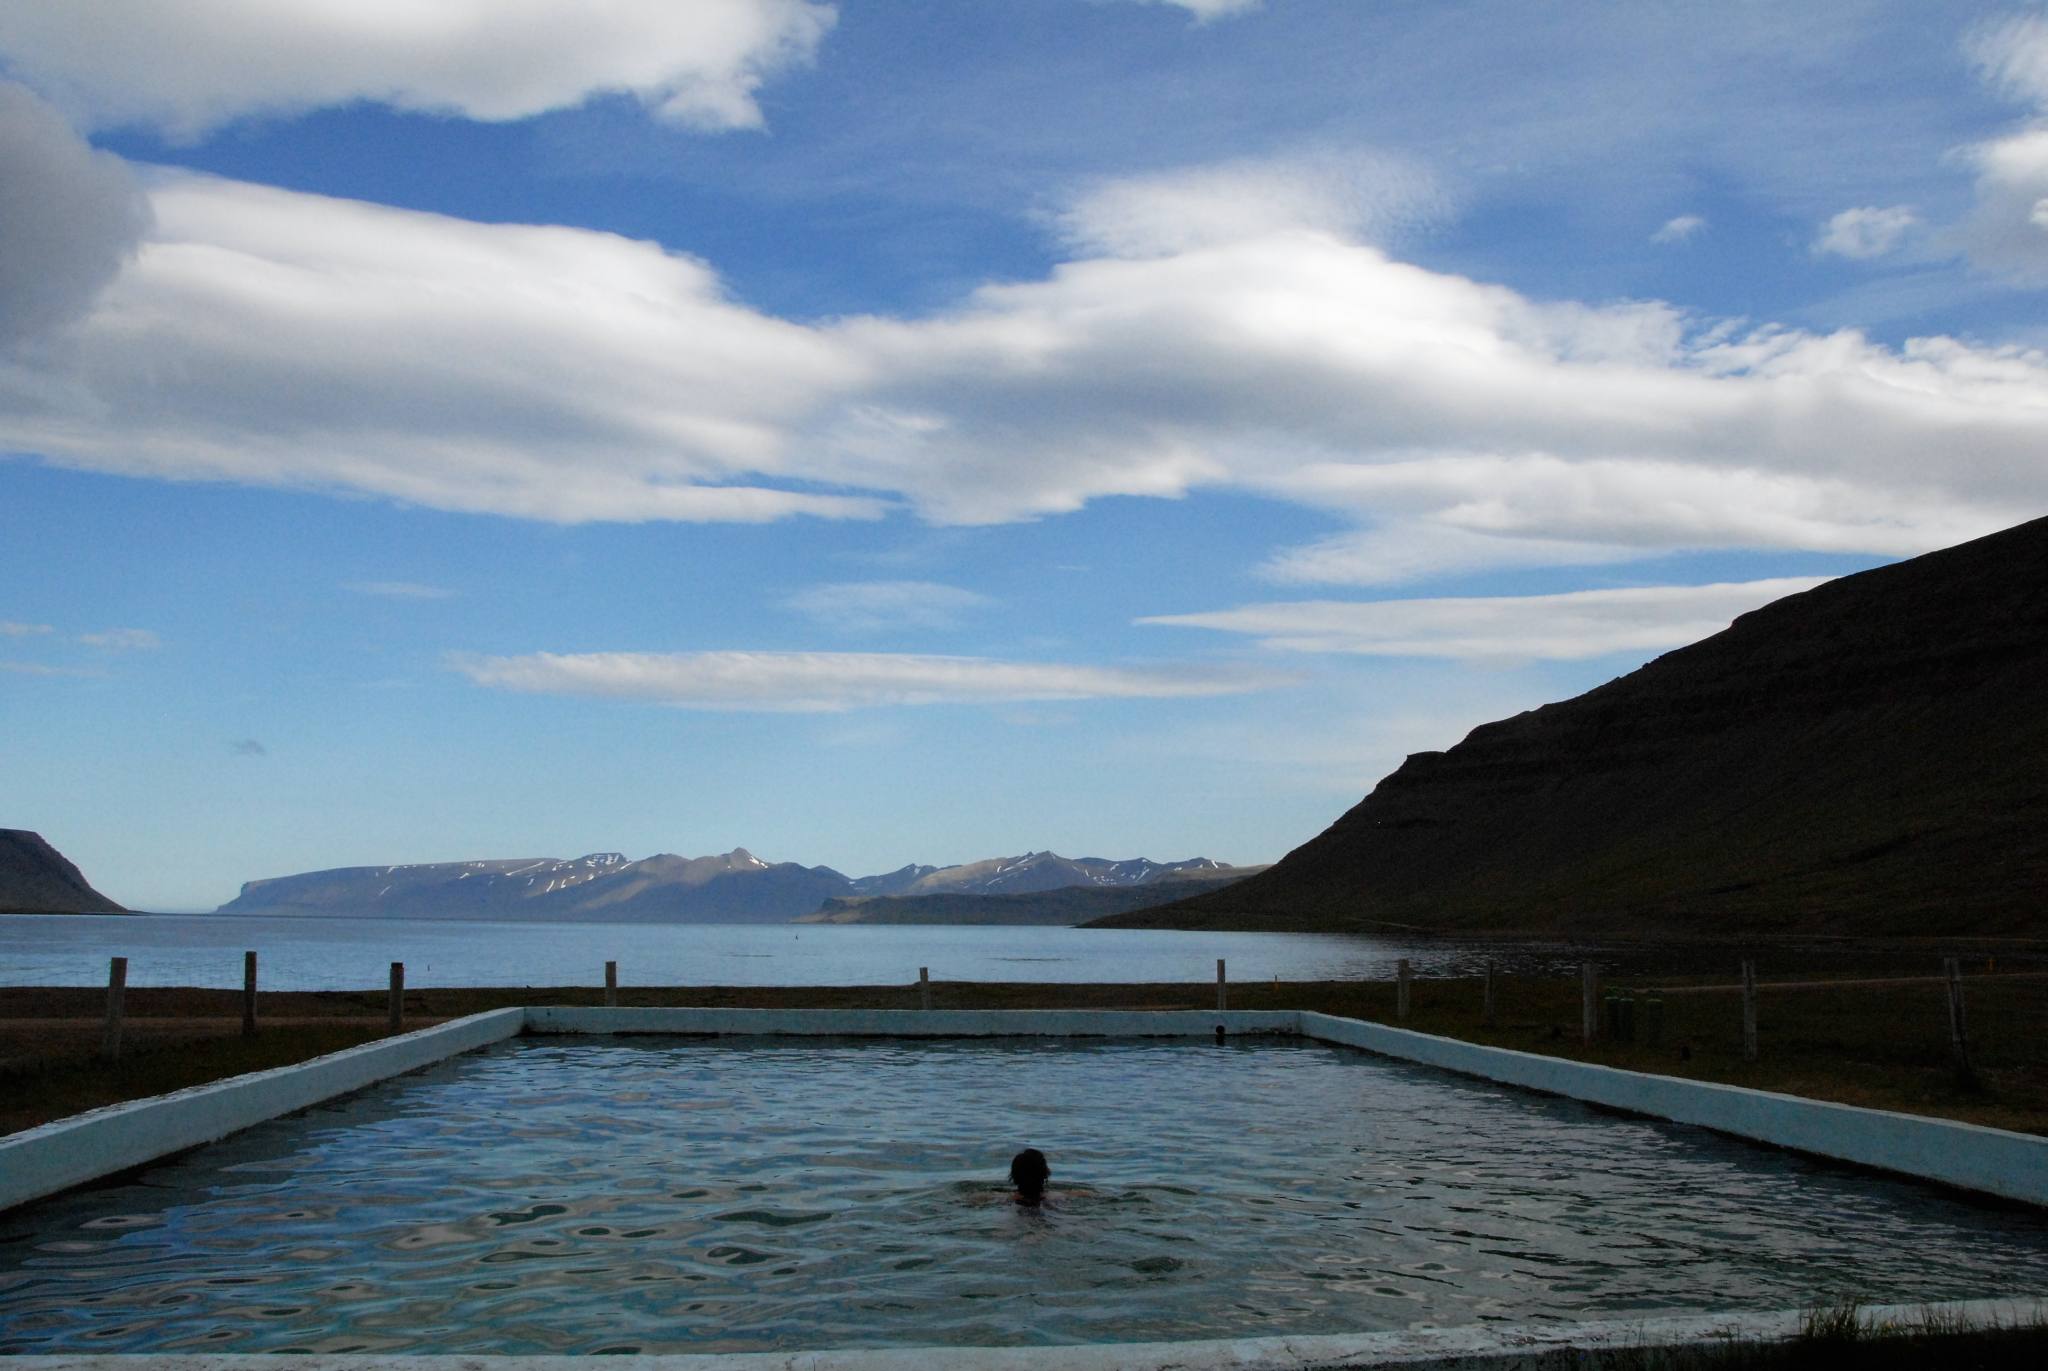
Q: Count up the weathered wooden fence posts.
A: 11